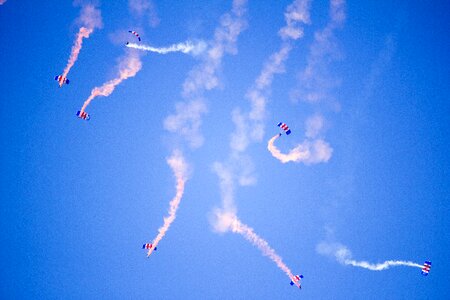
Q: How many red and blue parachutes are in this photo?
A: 7